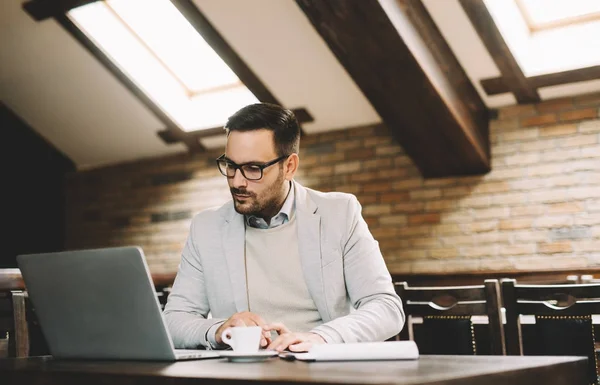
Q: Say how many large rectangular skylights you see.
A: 2